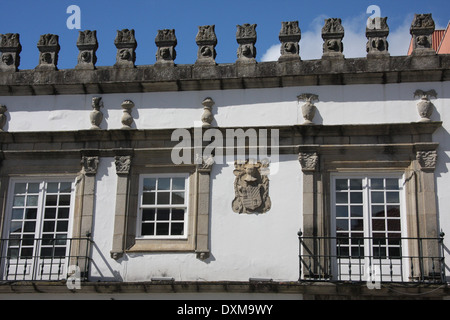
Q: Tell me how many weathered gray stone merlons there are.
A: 11